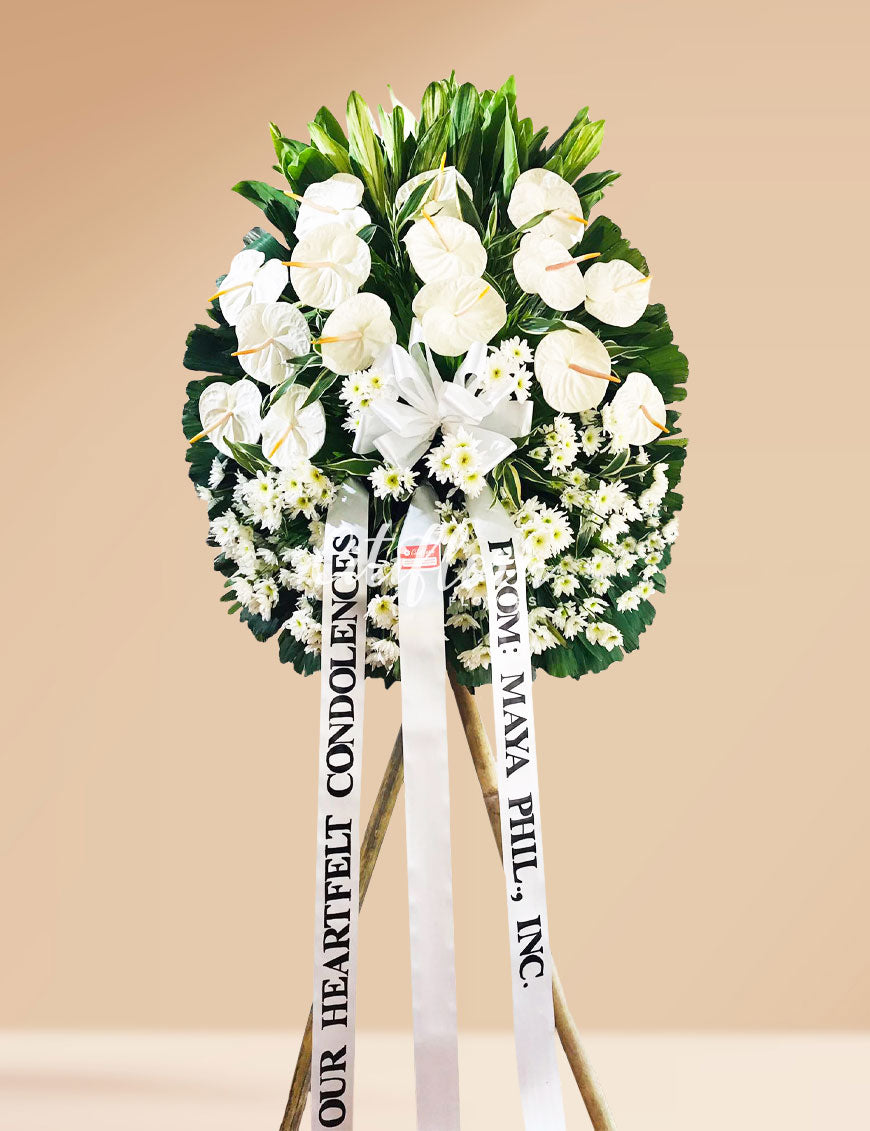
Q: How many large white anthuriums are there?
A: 15